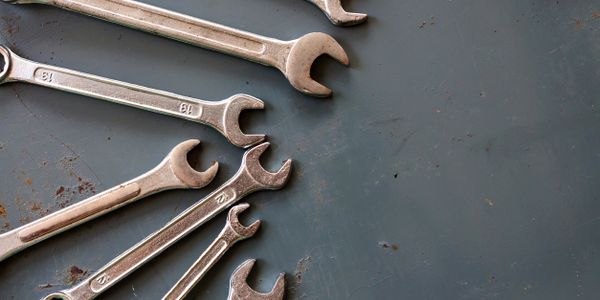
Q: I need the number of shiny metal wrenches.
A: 7